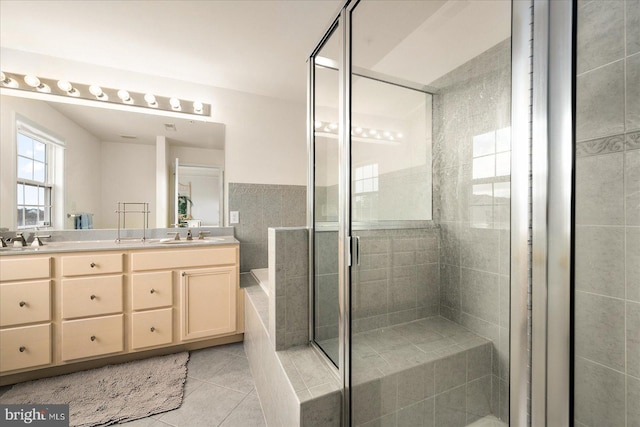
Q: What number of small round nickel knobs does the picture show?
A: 8